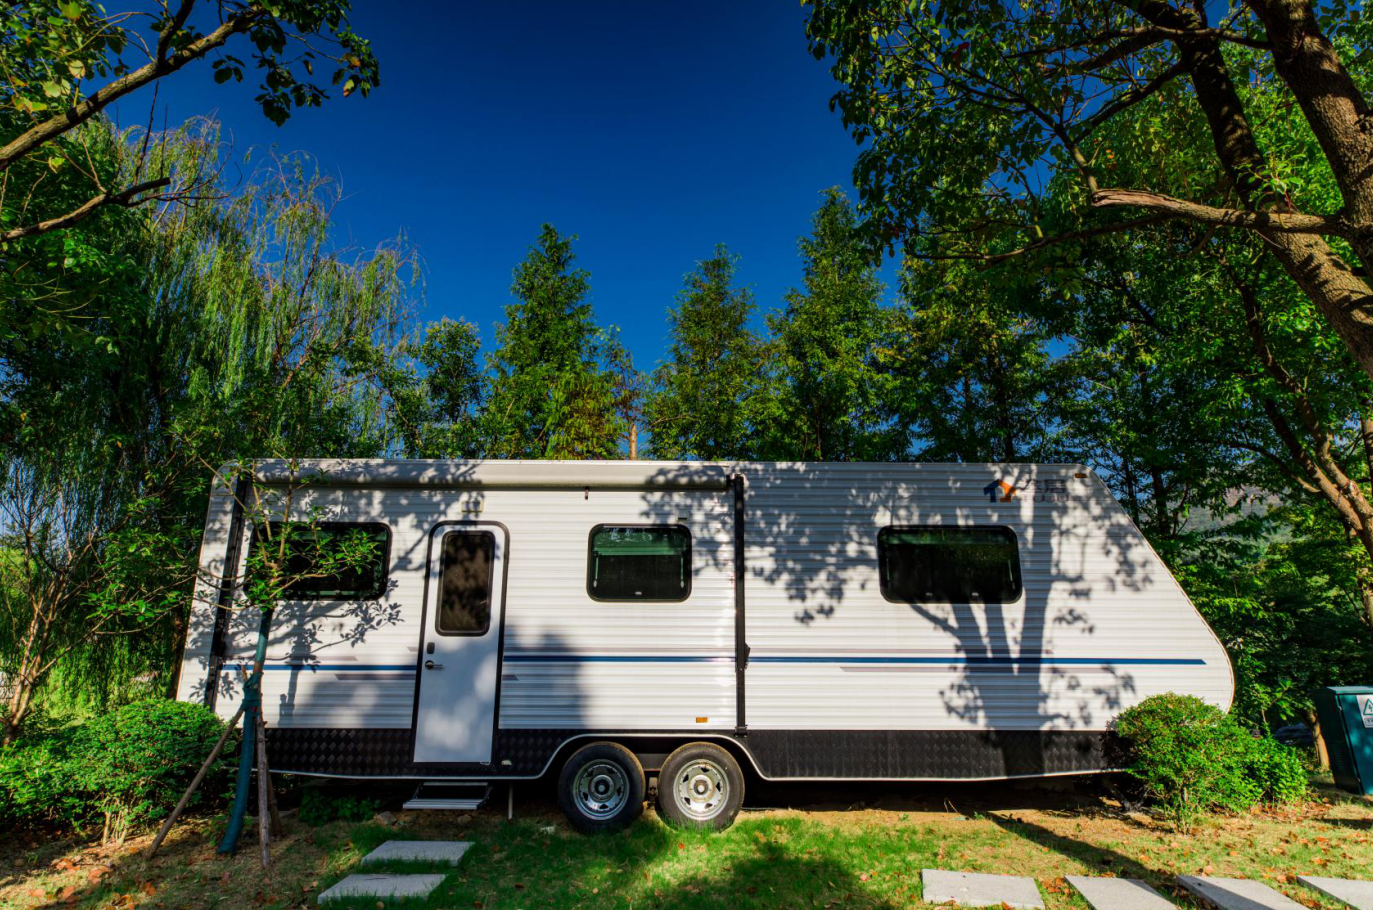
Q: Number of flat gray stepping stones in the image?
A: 6